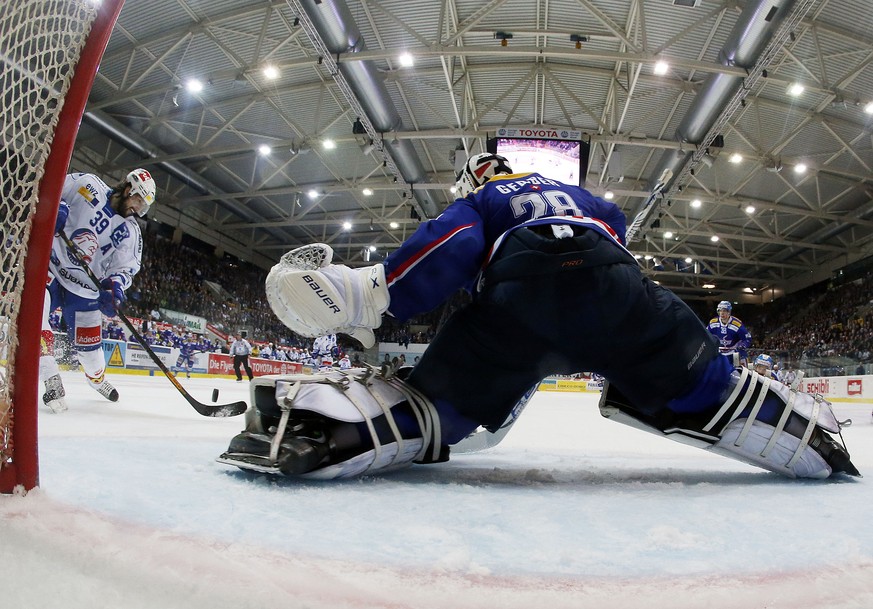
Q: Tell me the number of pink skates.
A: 0